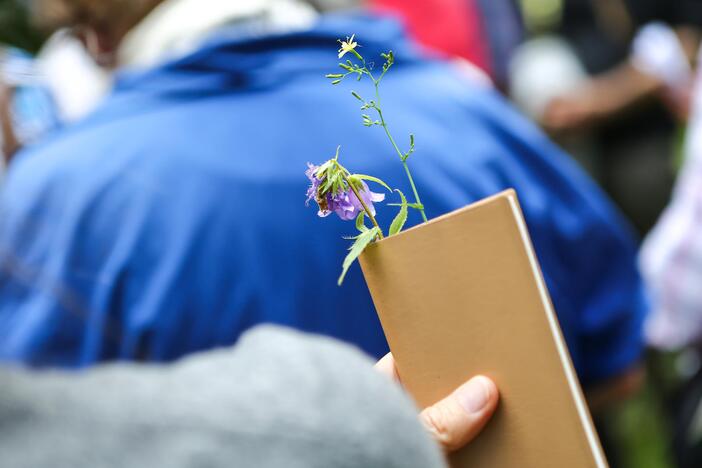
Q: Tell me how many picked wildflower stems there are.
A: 2